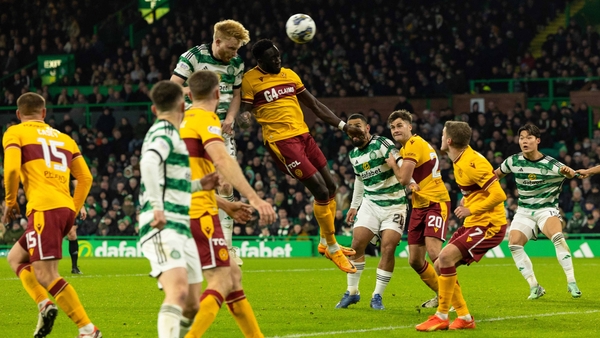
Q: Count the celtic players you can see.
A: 4